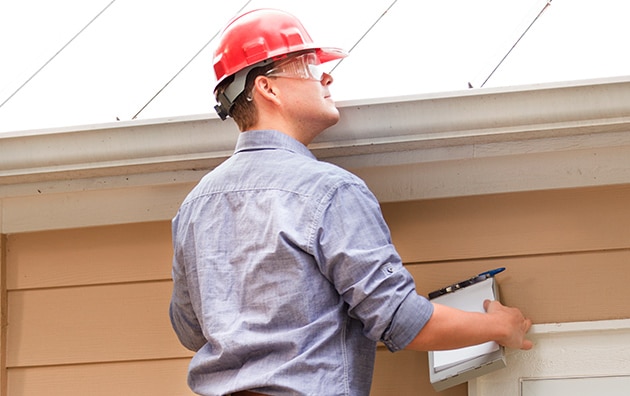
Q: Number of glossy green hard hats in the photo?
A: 0